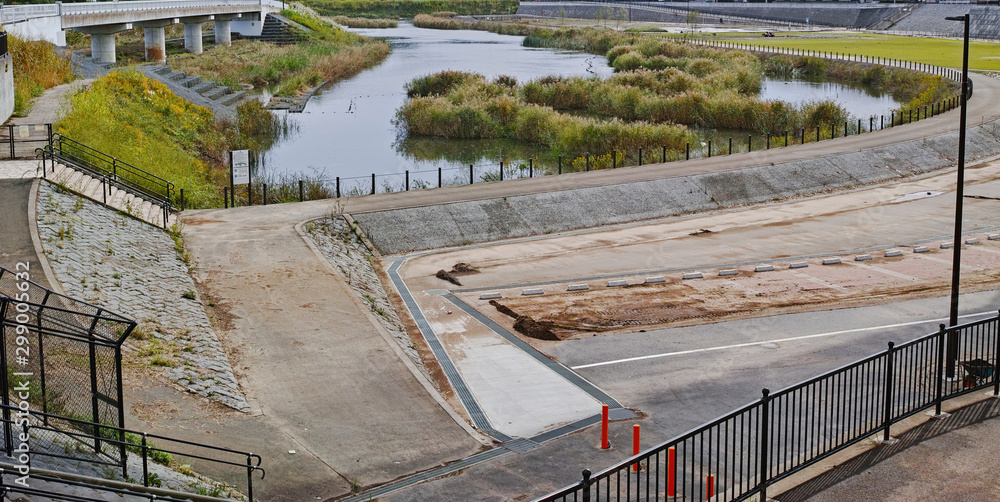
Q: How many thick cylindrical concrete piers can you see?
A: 4